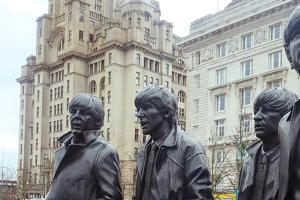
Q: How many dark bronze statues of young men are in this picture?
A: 4